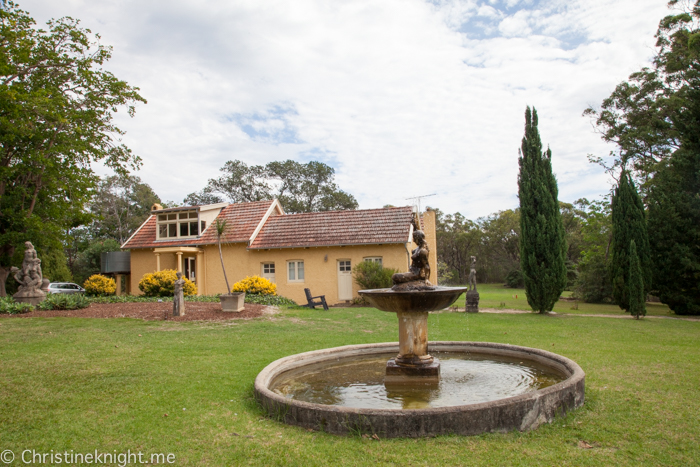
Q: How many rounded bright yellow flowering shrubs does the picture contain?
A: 3